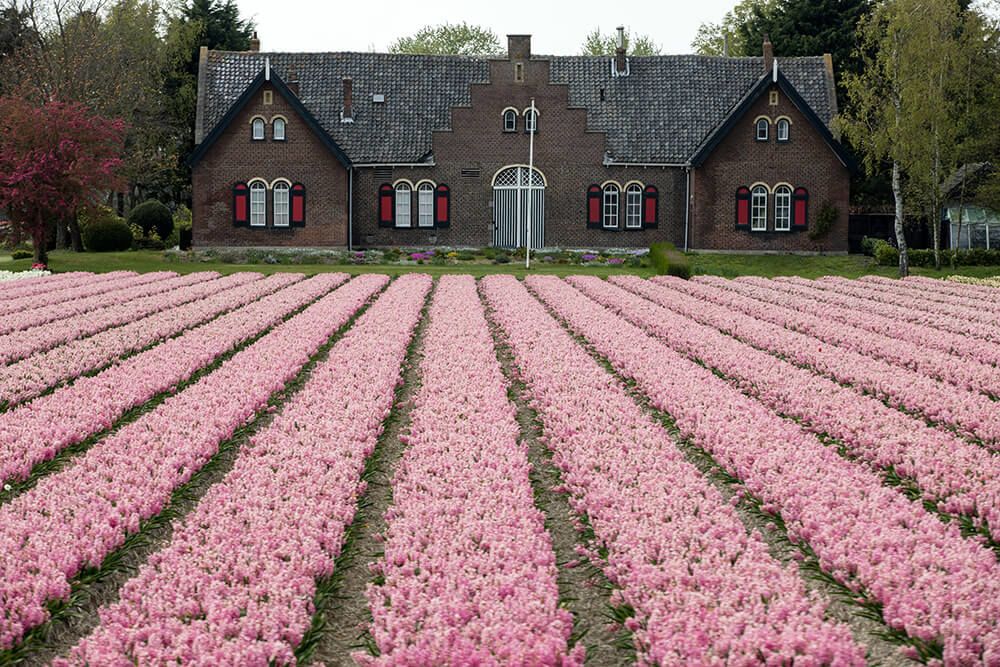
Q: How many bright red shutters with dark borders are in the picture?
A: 8